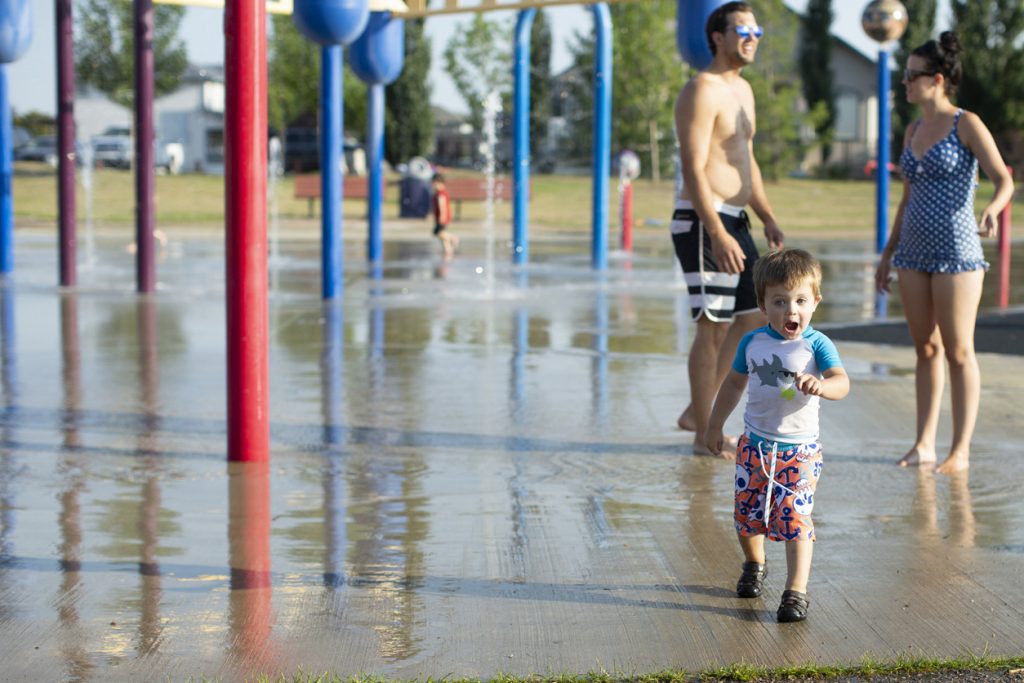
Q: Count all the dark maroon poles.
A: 2